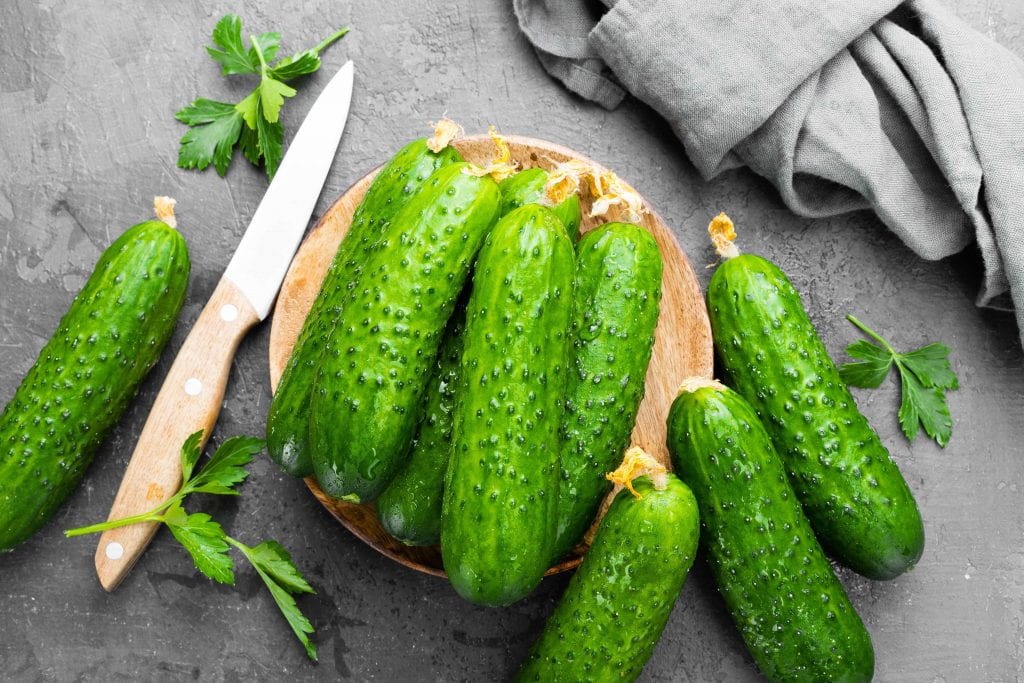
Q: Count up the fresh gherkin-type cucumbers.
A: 9